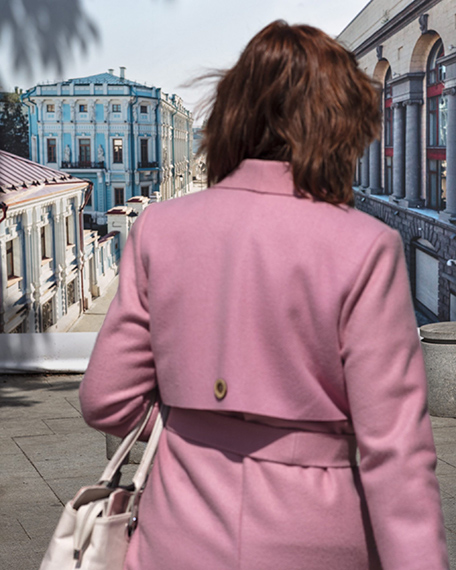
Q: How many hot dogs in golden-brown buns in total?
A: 0